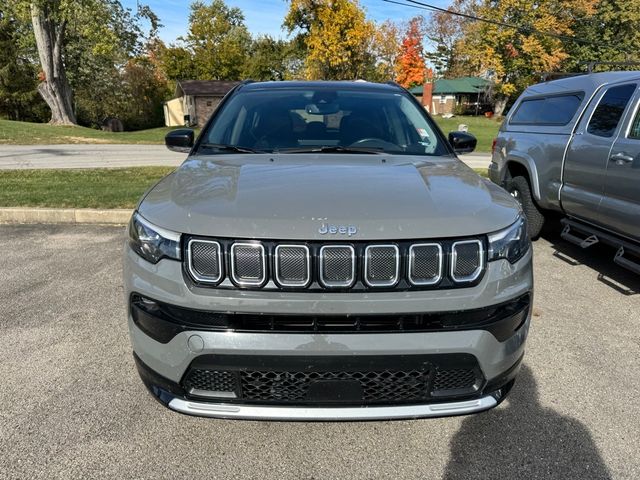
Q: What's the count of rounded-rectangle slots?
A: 7